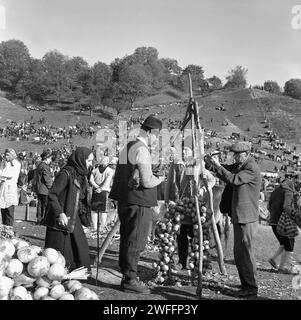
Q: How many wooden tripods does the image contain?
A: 1